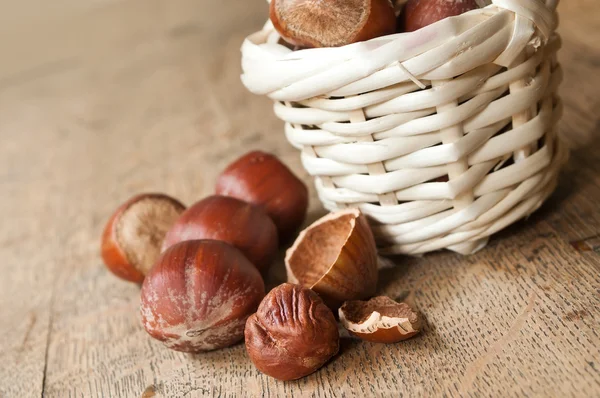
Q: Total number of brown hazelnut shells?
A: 2